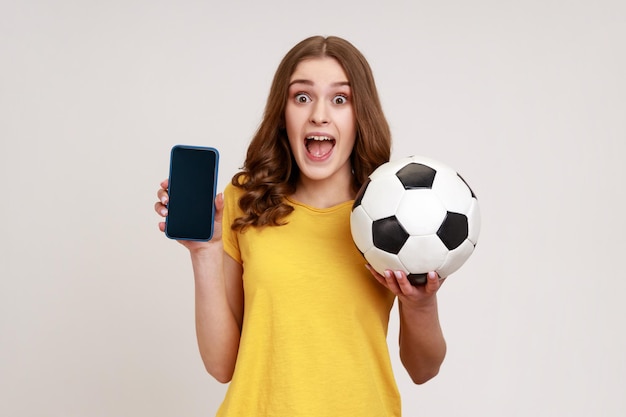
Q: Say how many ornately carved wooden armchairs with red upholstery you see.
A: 0